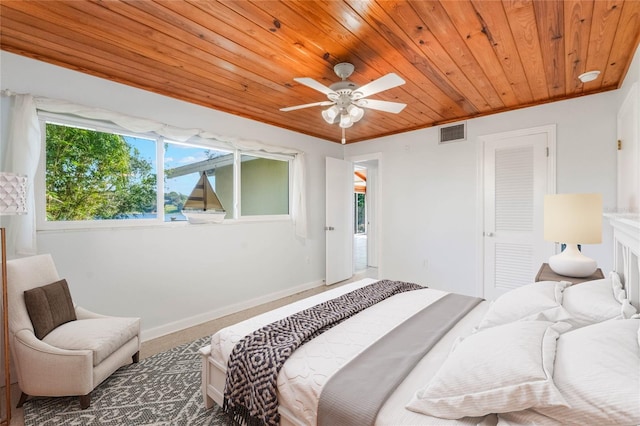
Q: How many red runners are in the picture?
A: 0